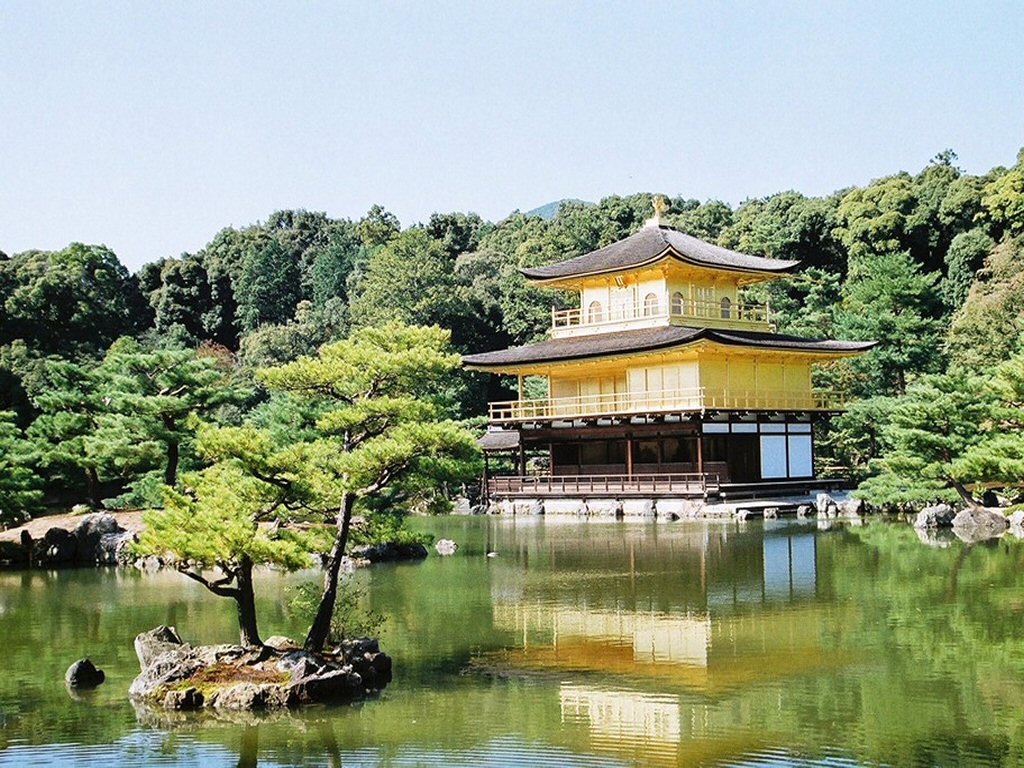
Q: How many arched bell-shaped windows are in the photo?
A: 4